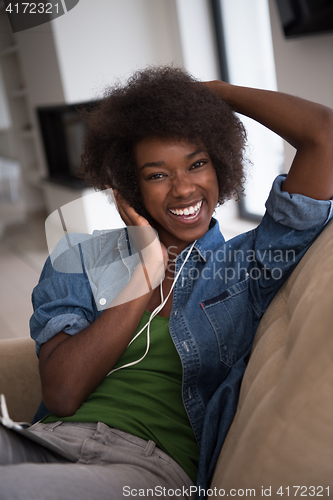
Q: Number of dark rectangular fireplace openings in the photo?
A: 1